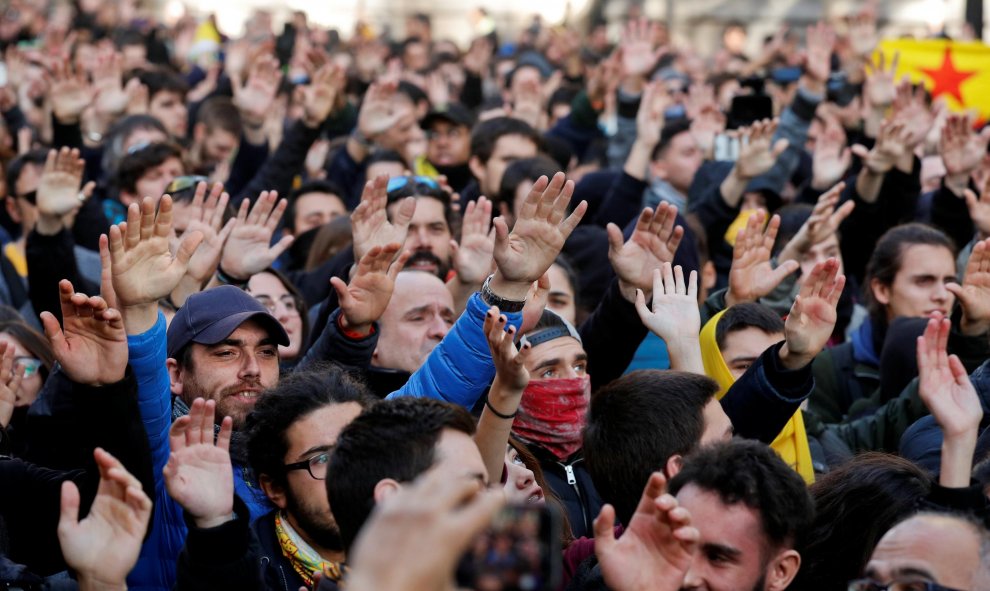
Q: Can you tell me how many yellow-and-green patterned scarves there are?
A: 1